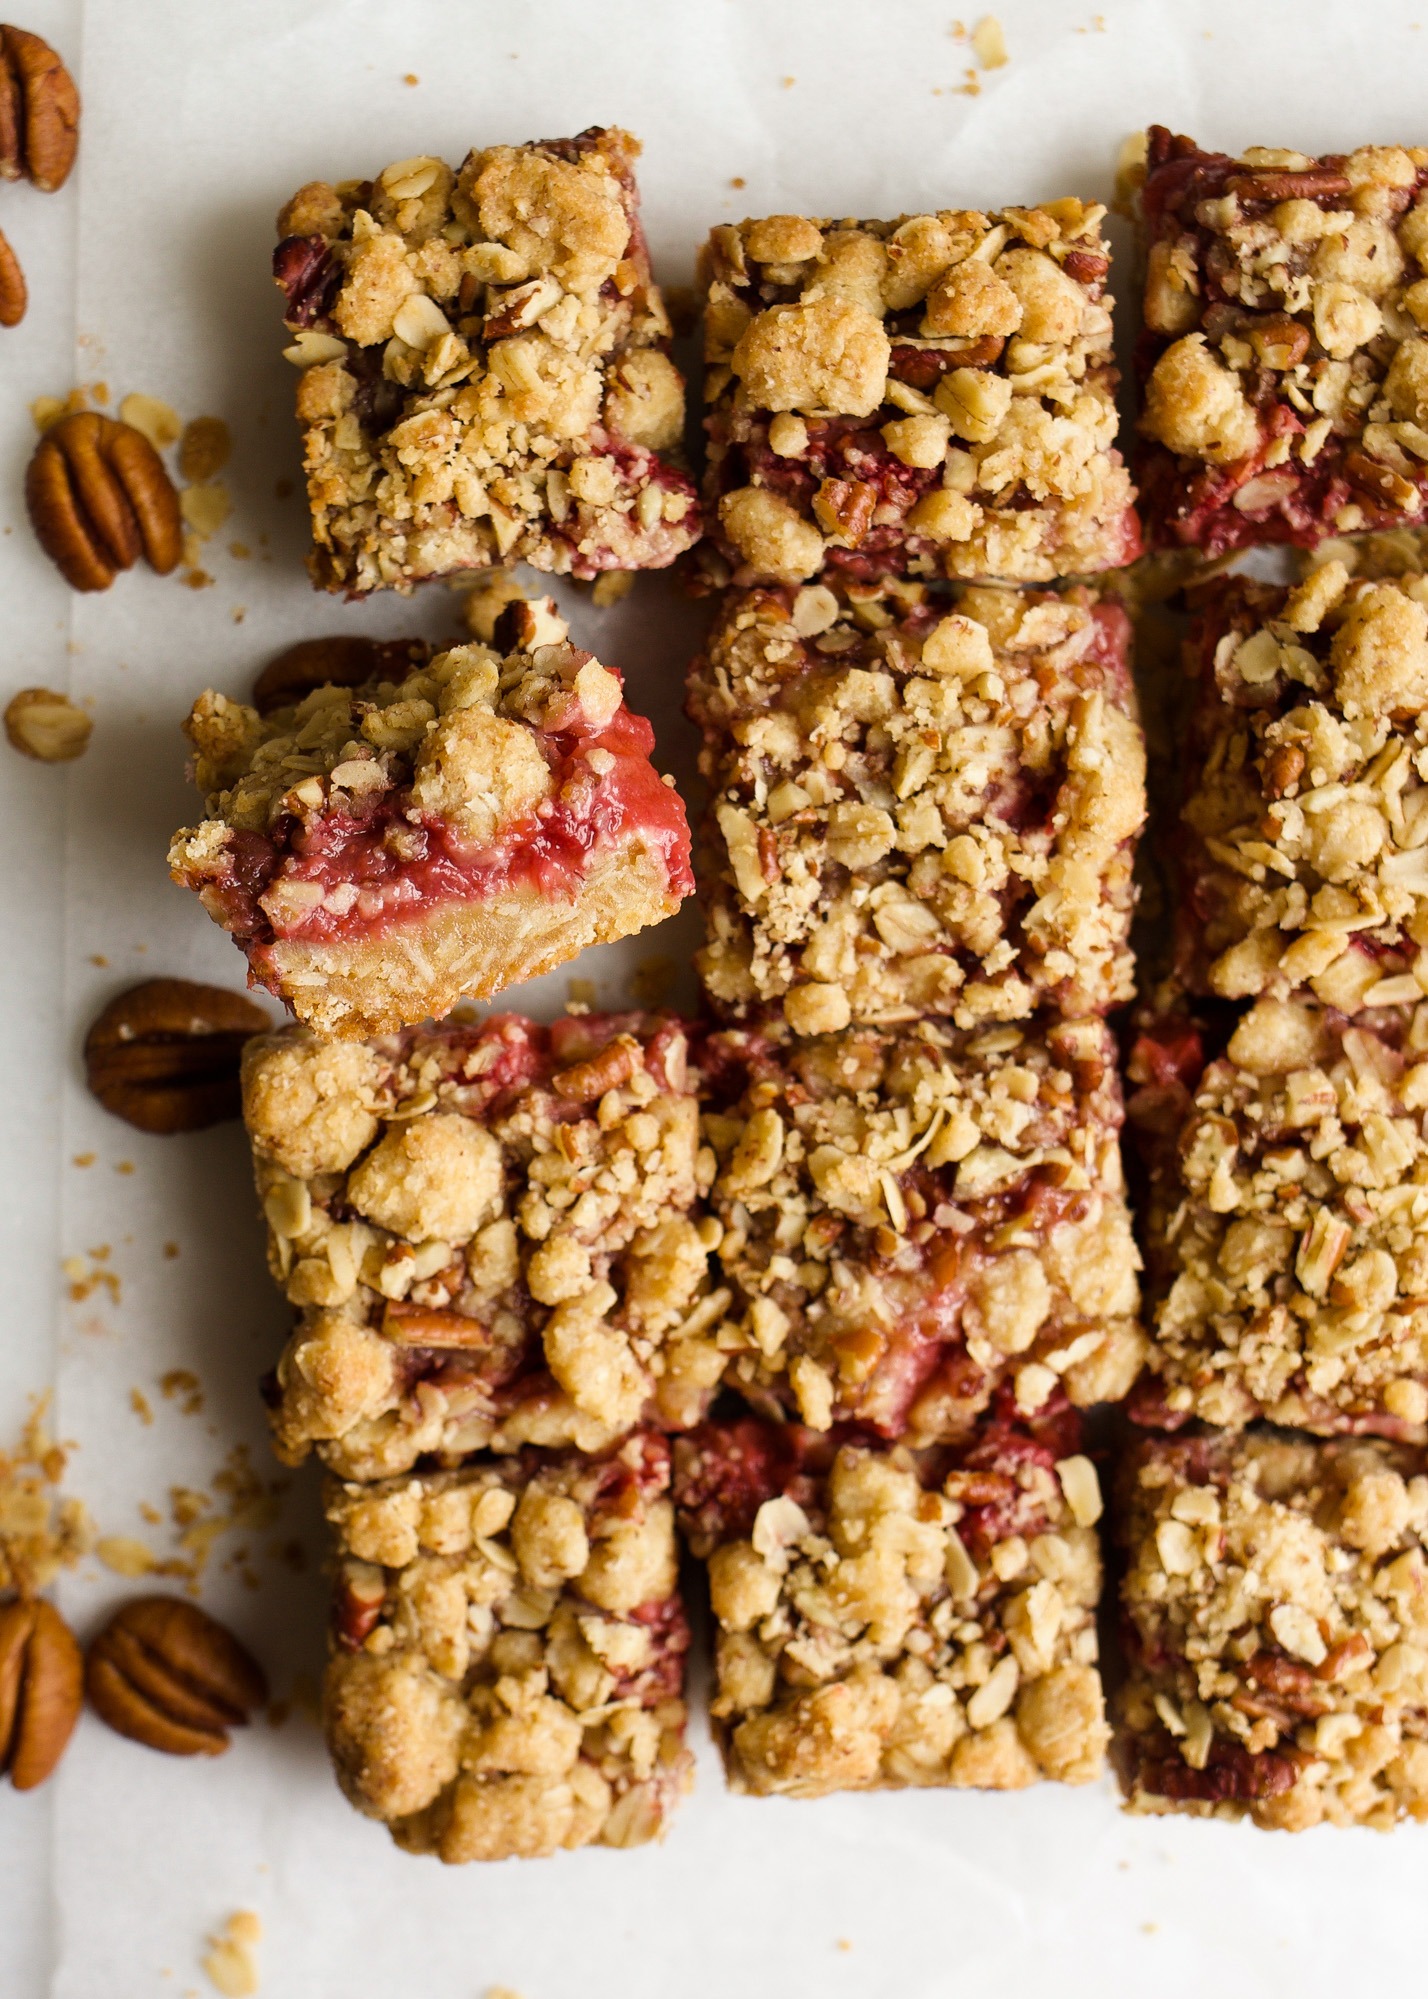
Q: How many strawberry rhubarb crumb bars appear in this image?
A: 12